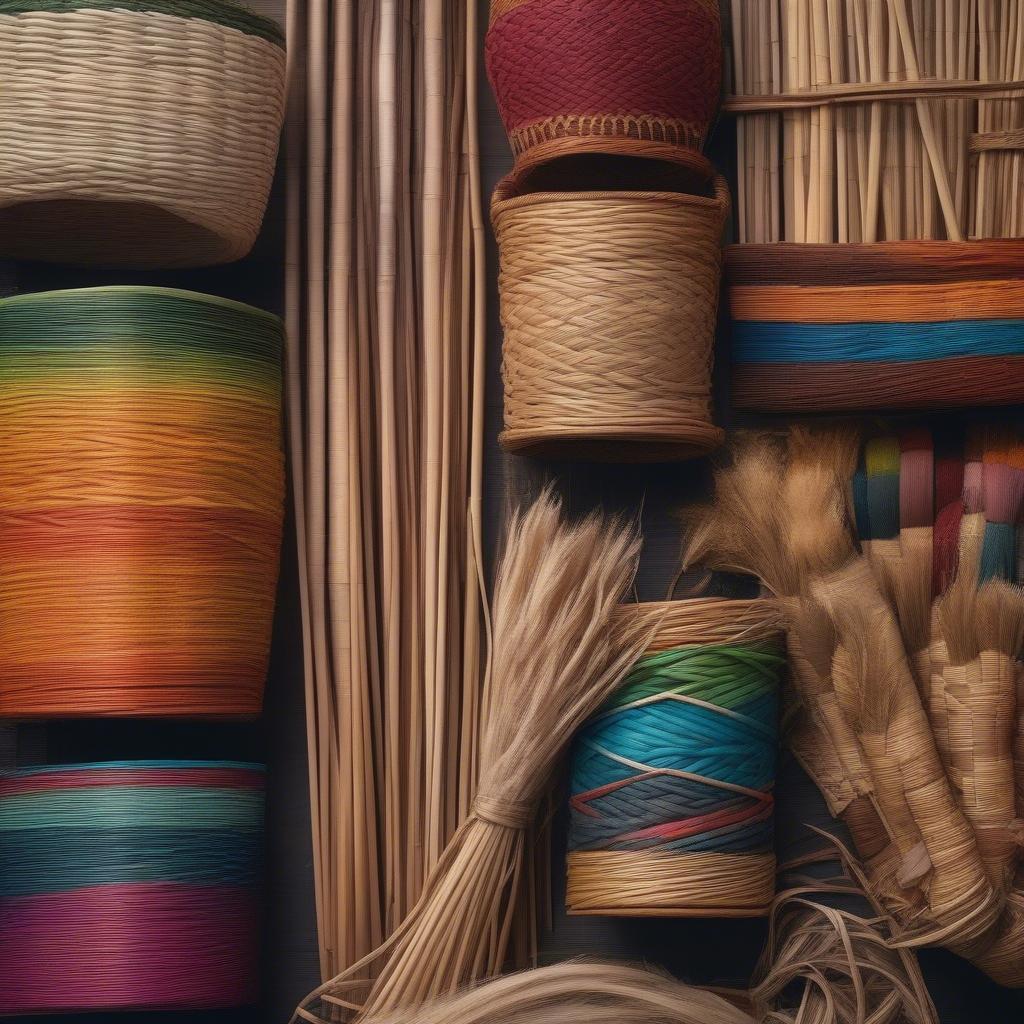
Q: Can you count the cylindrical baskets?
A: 6